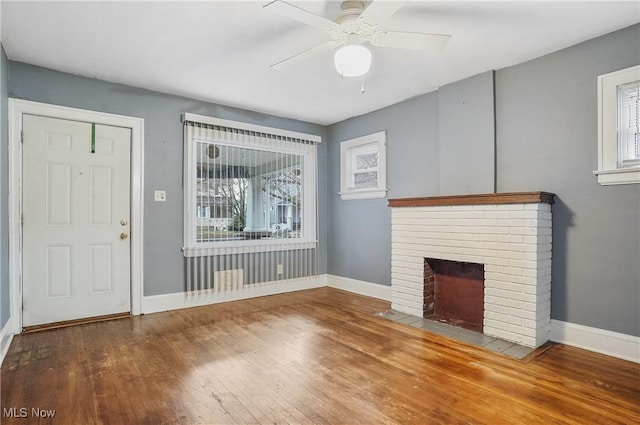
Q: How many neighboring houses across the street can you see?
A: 2